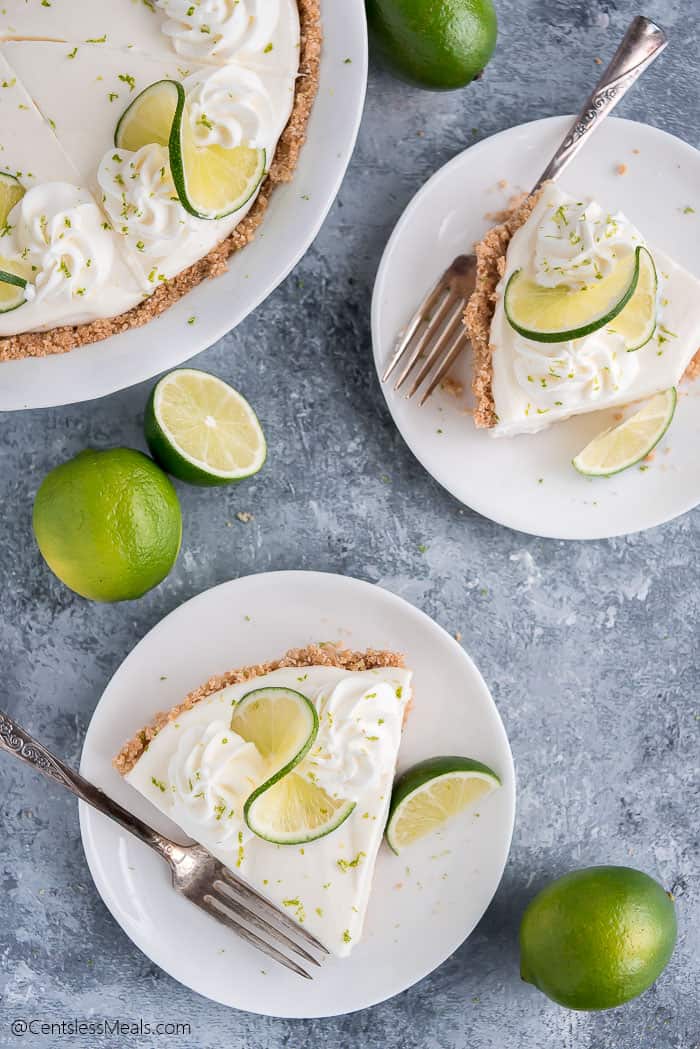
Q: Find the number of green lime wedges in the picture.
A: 2